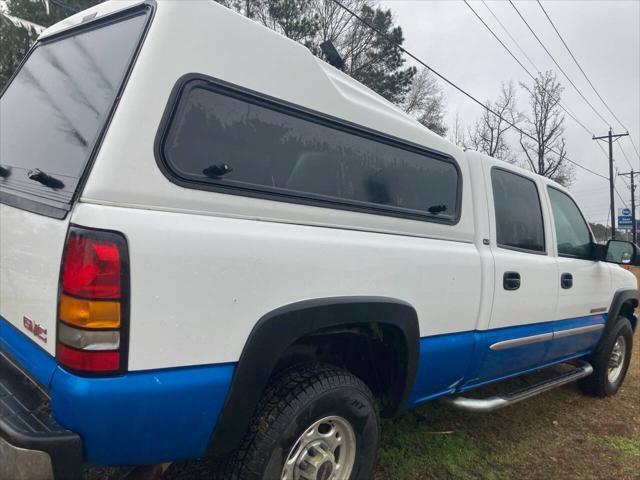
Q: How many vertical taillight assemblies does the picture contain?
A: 1